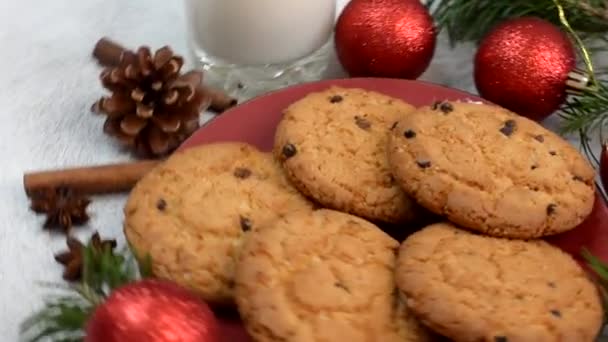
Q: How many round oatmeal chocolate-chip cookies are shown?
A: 5